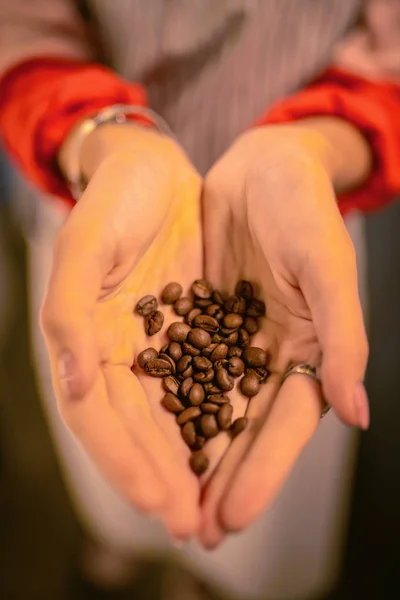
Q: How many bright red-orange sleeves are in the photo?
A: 2